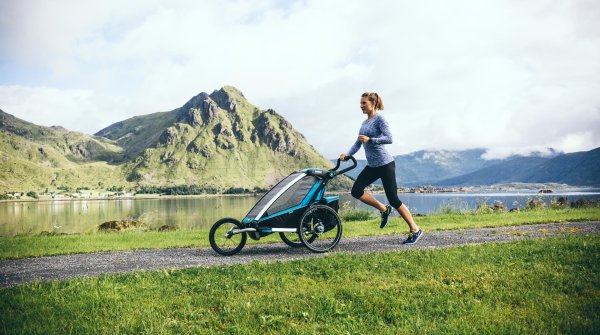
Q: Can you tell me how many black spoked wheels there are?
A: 3